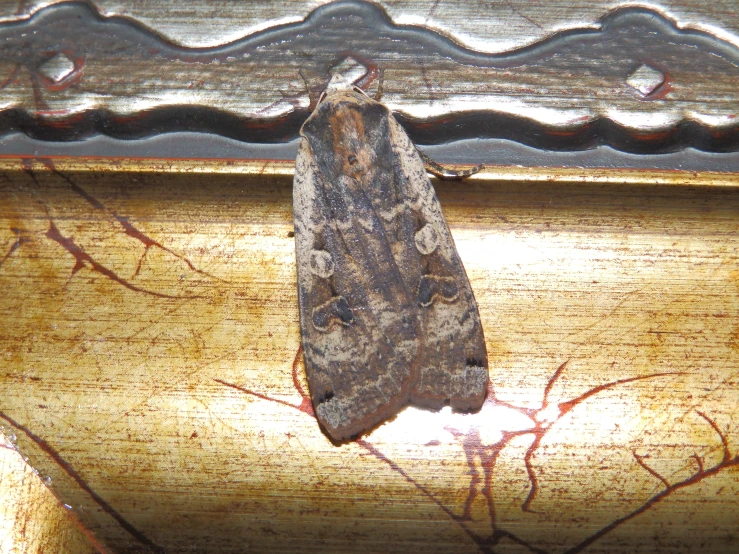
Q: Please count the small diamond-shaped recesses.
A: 3